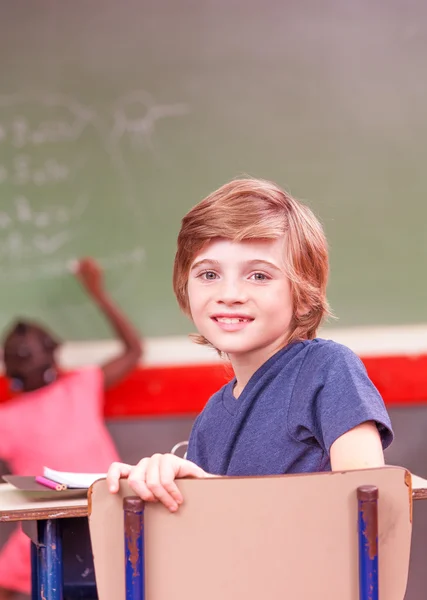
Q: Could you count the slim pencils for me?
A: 2